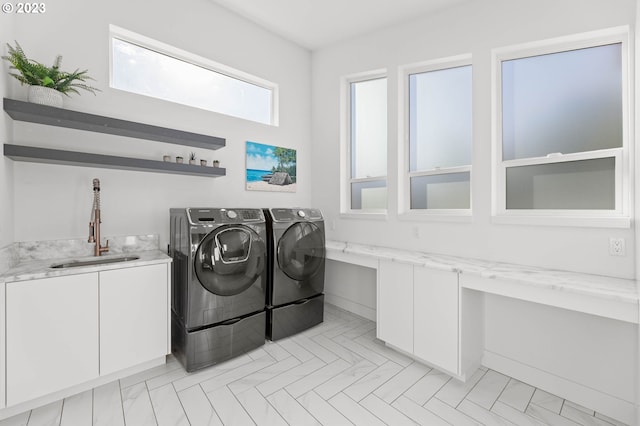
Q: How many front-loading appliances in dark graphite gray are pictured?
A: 2